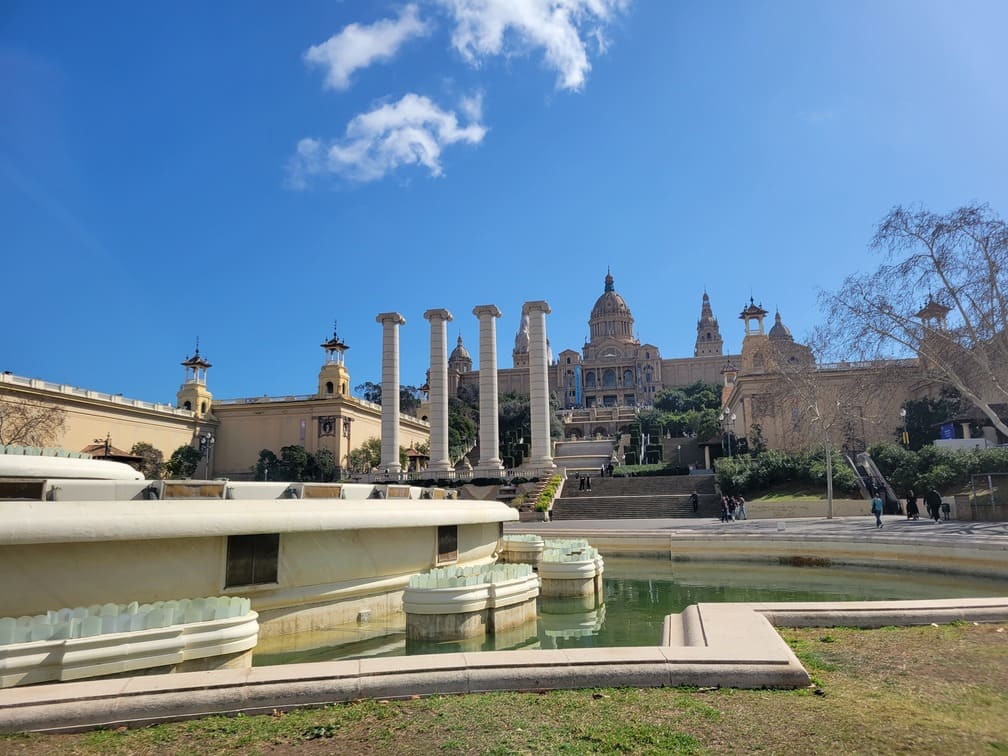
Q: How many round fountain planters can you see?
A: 4